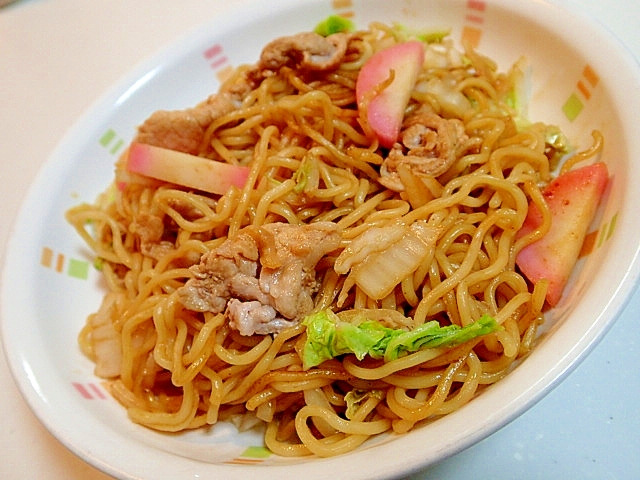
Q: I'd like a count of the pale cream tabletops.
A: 1